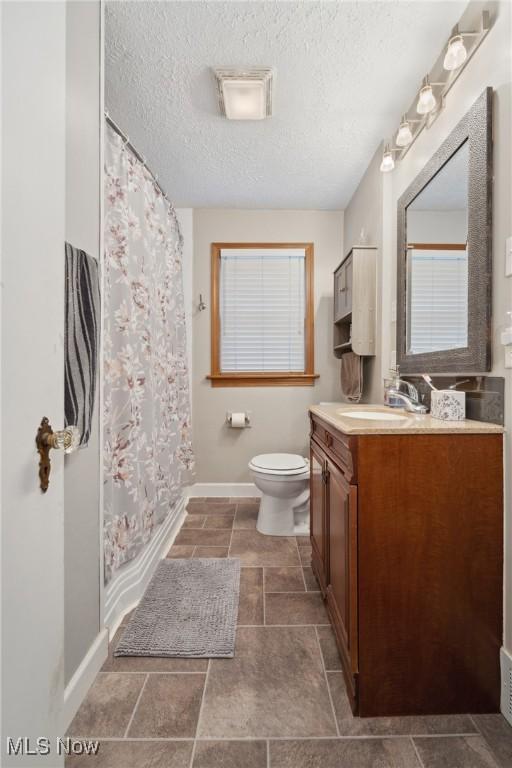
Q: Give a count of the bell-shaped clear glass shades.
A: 4